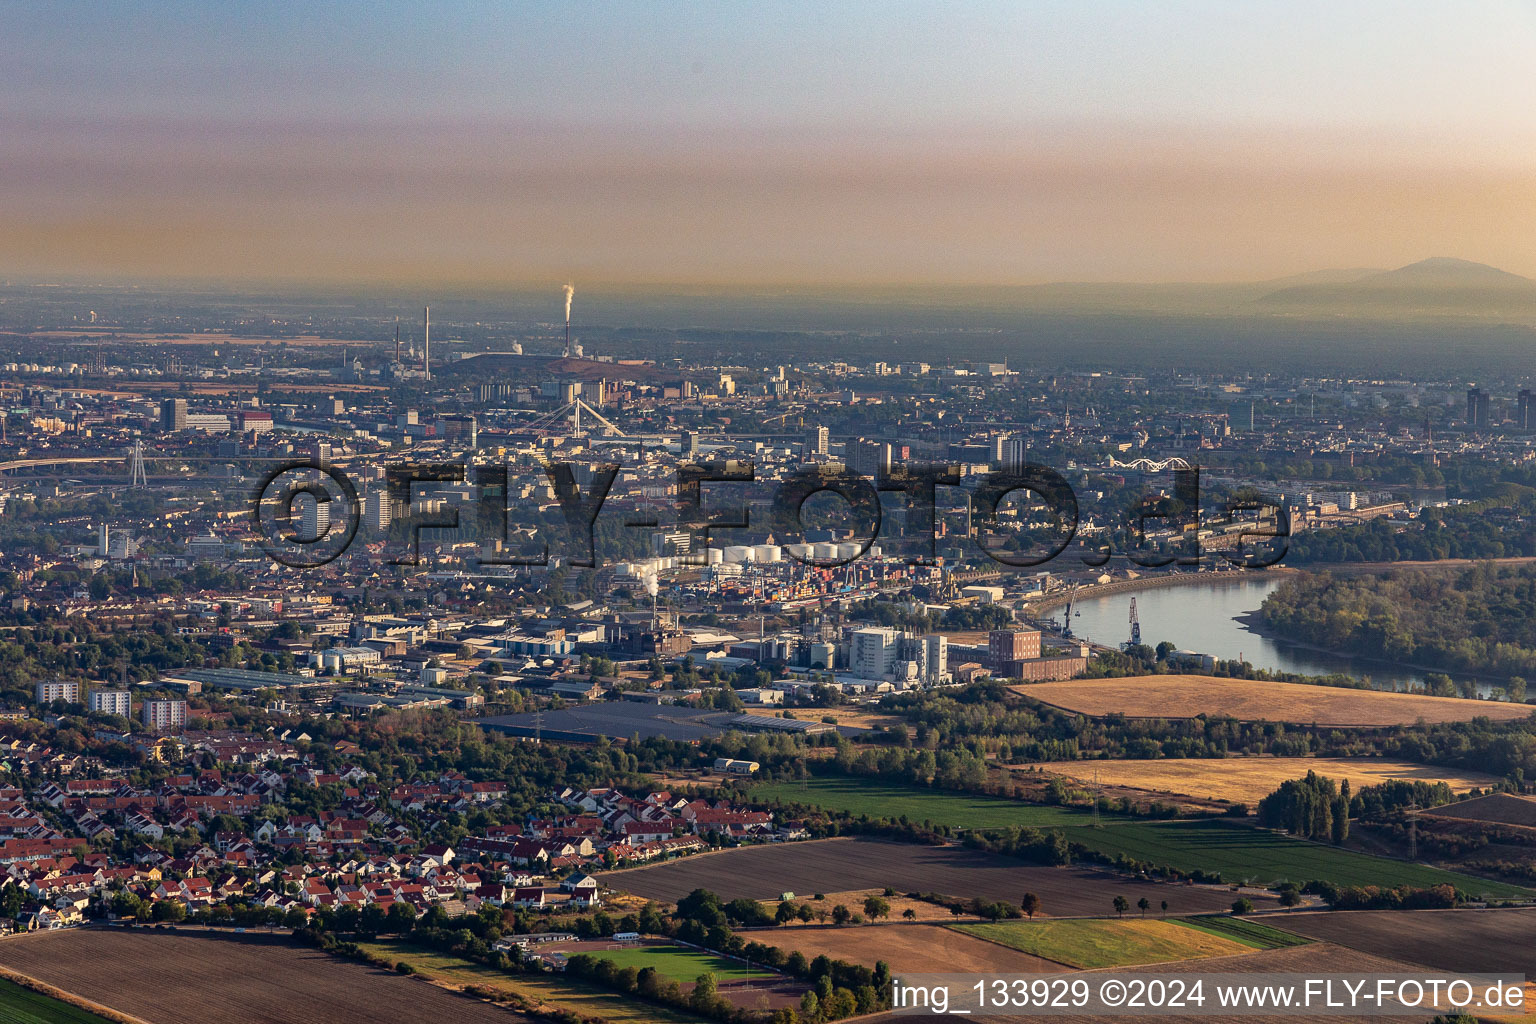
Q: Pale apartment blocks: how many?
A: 3